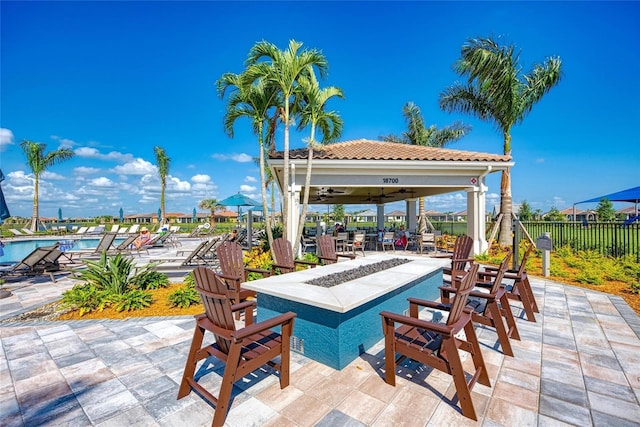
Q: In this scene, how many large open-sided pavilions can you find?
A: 1